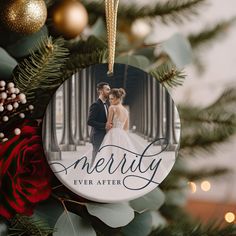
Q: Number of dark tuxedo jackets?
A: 1